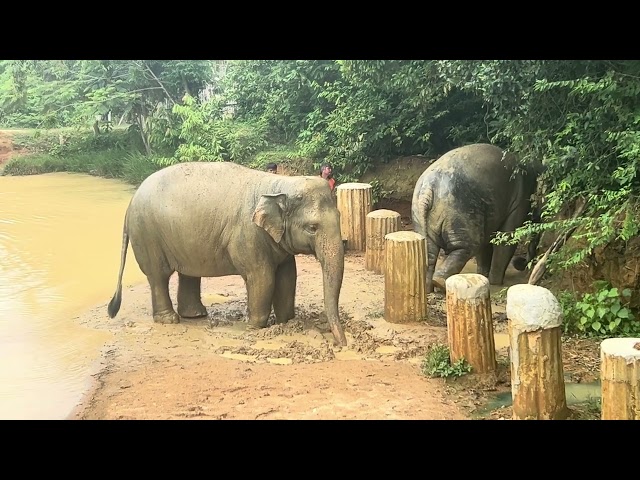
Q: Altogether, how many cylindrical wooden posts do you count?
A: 6